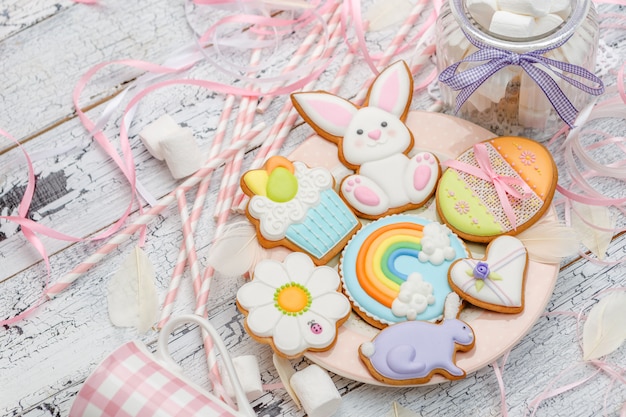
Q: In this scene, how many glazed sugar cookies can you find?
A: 7